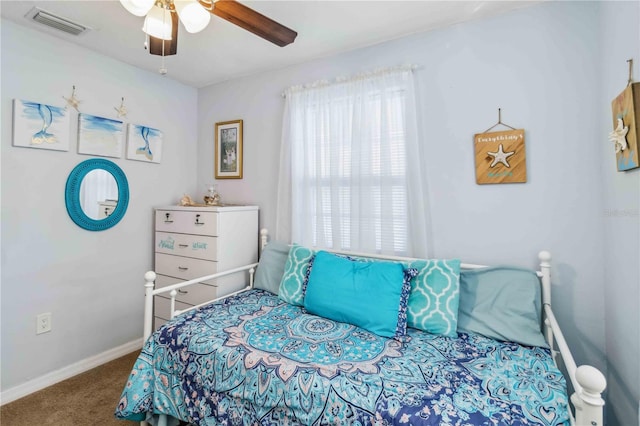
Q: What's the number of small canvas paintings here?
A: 3